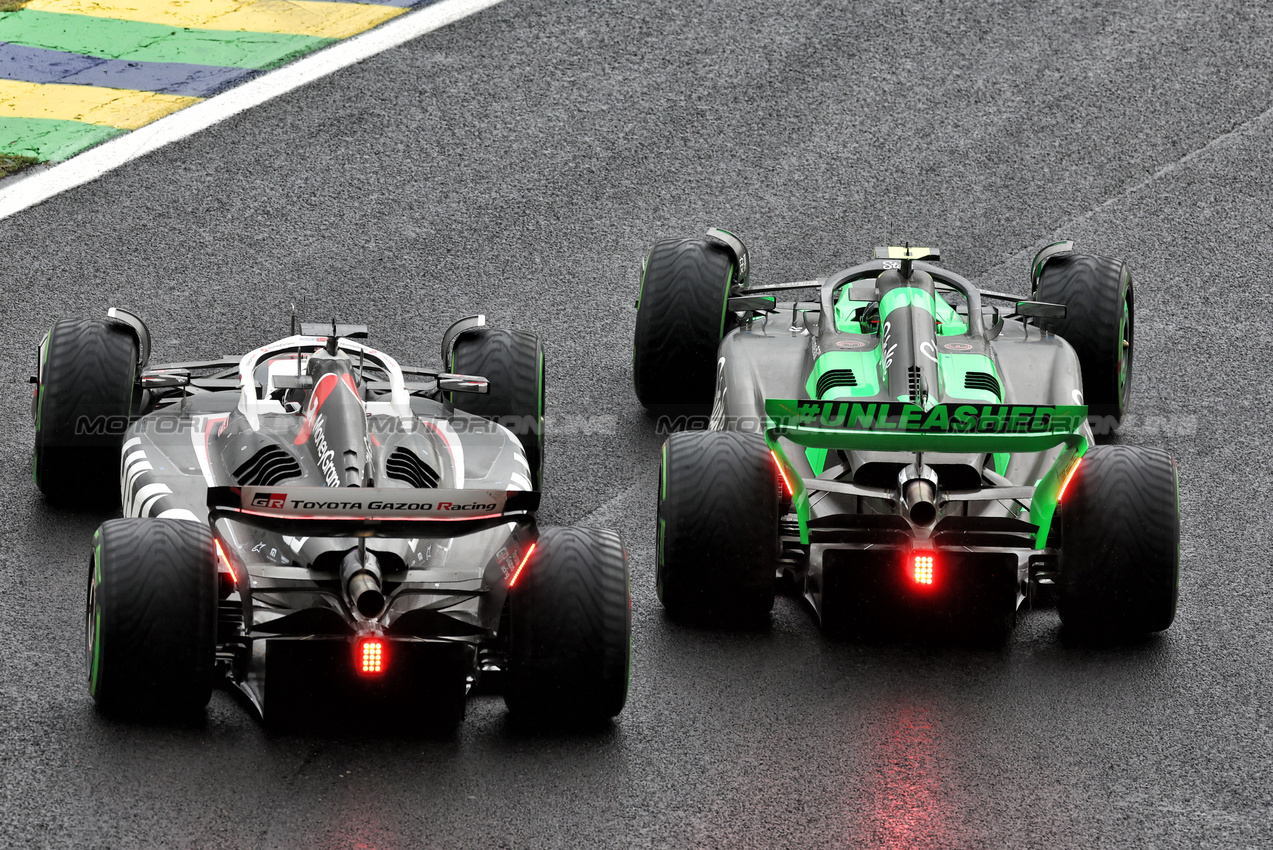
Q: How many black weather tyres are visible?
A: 8